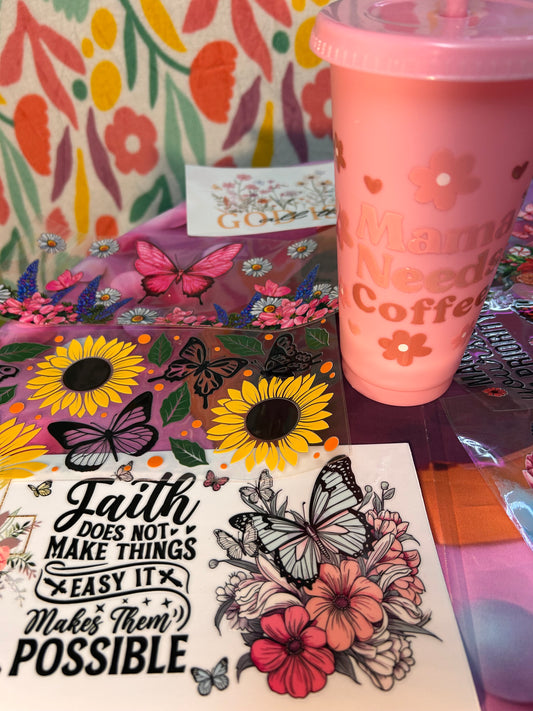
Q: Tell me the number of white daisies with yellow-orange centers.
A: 8